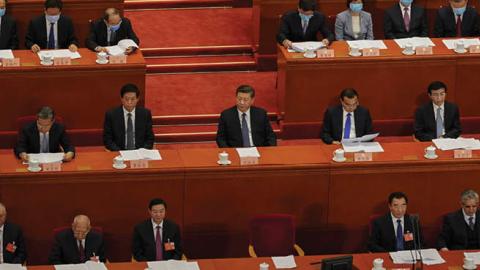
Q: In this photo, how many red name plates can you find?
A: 12